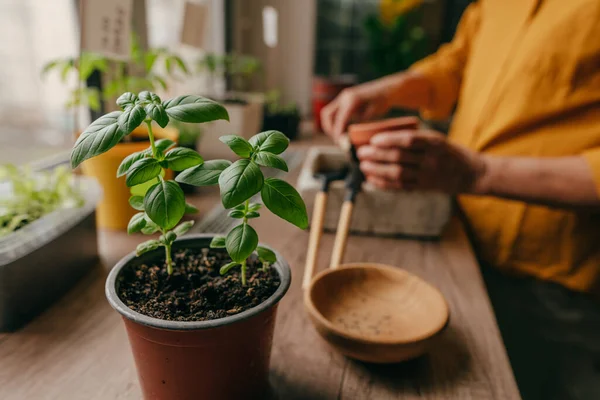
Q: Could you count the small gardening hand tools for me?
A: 2